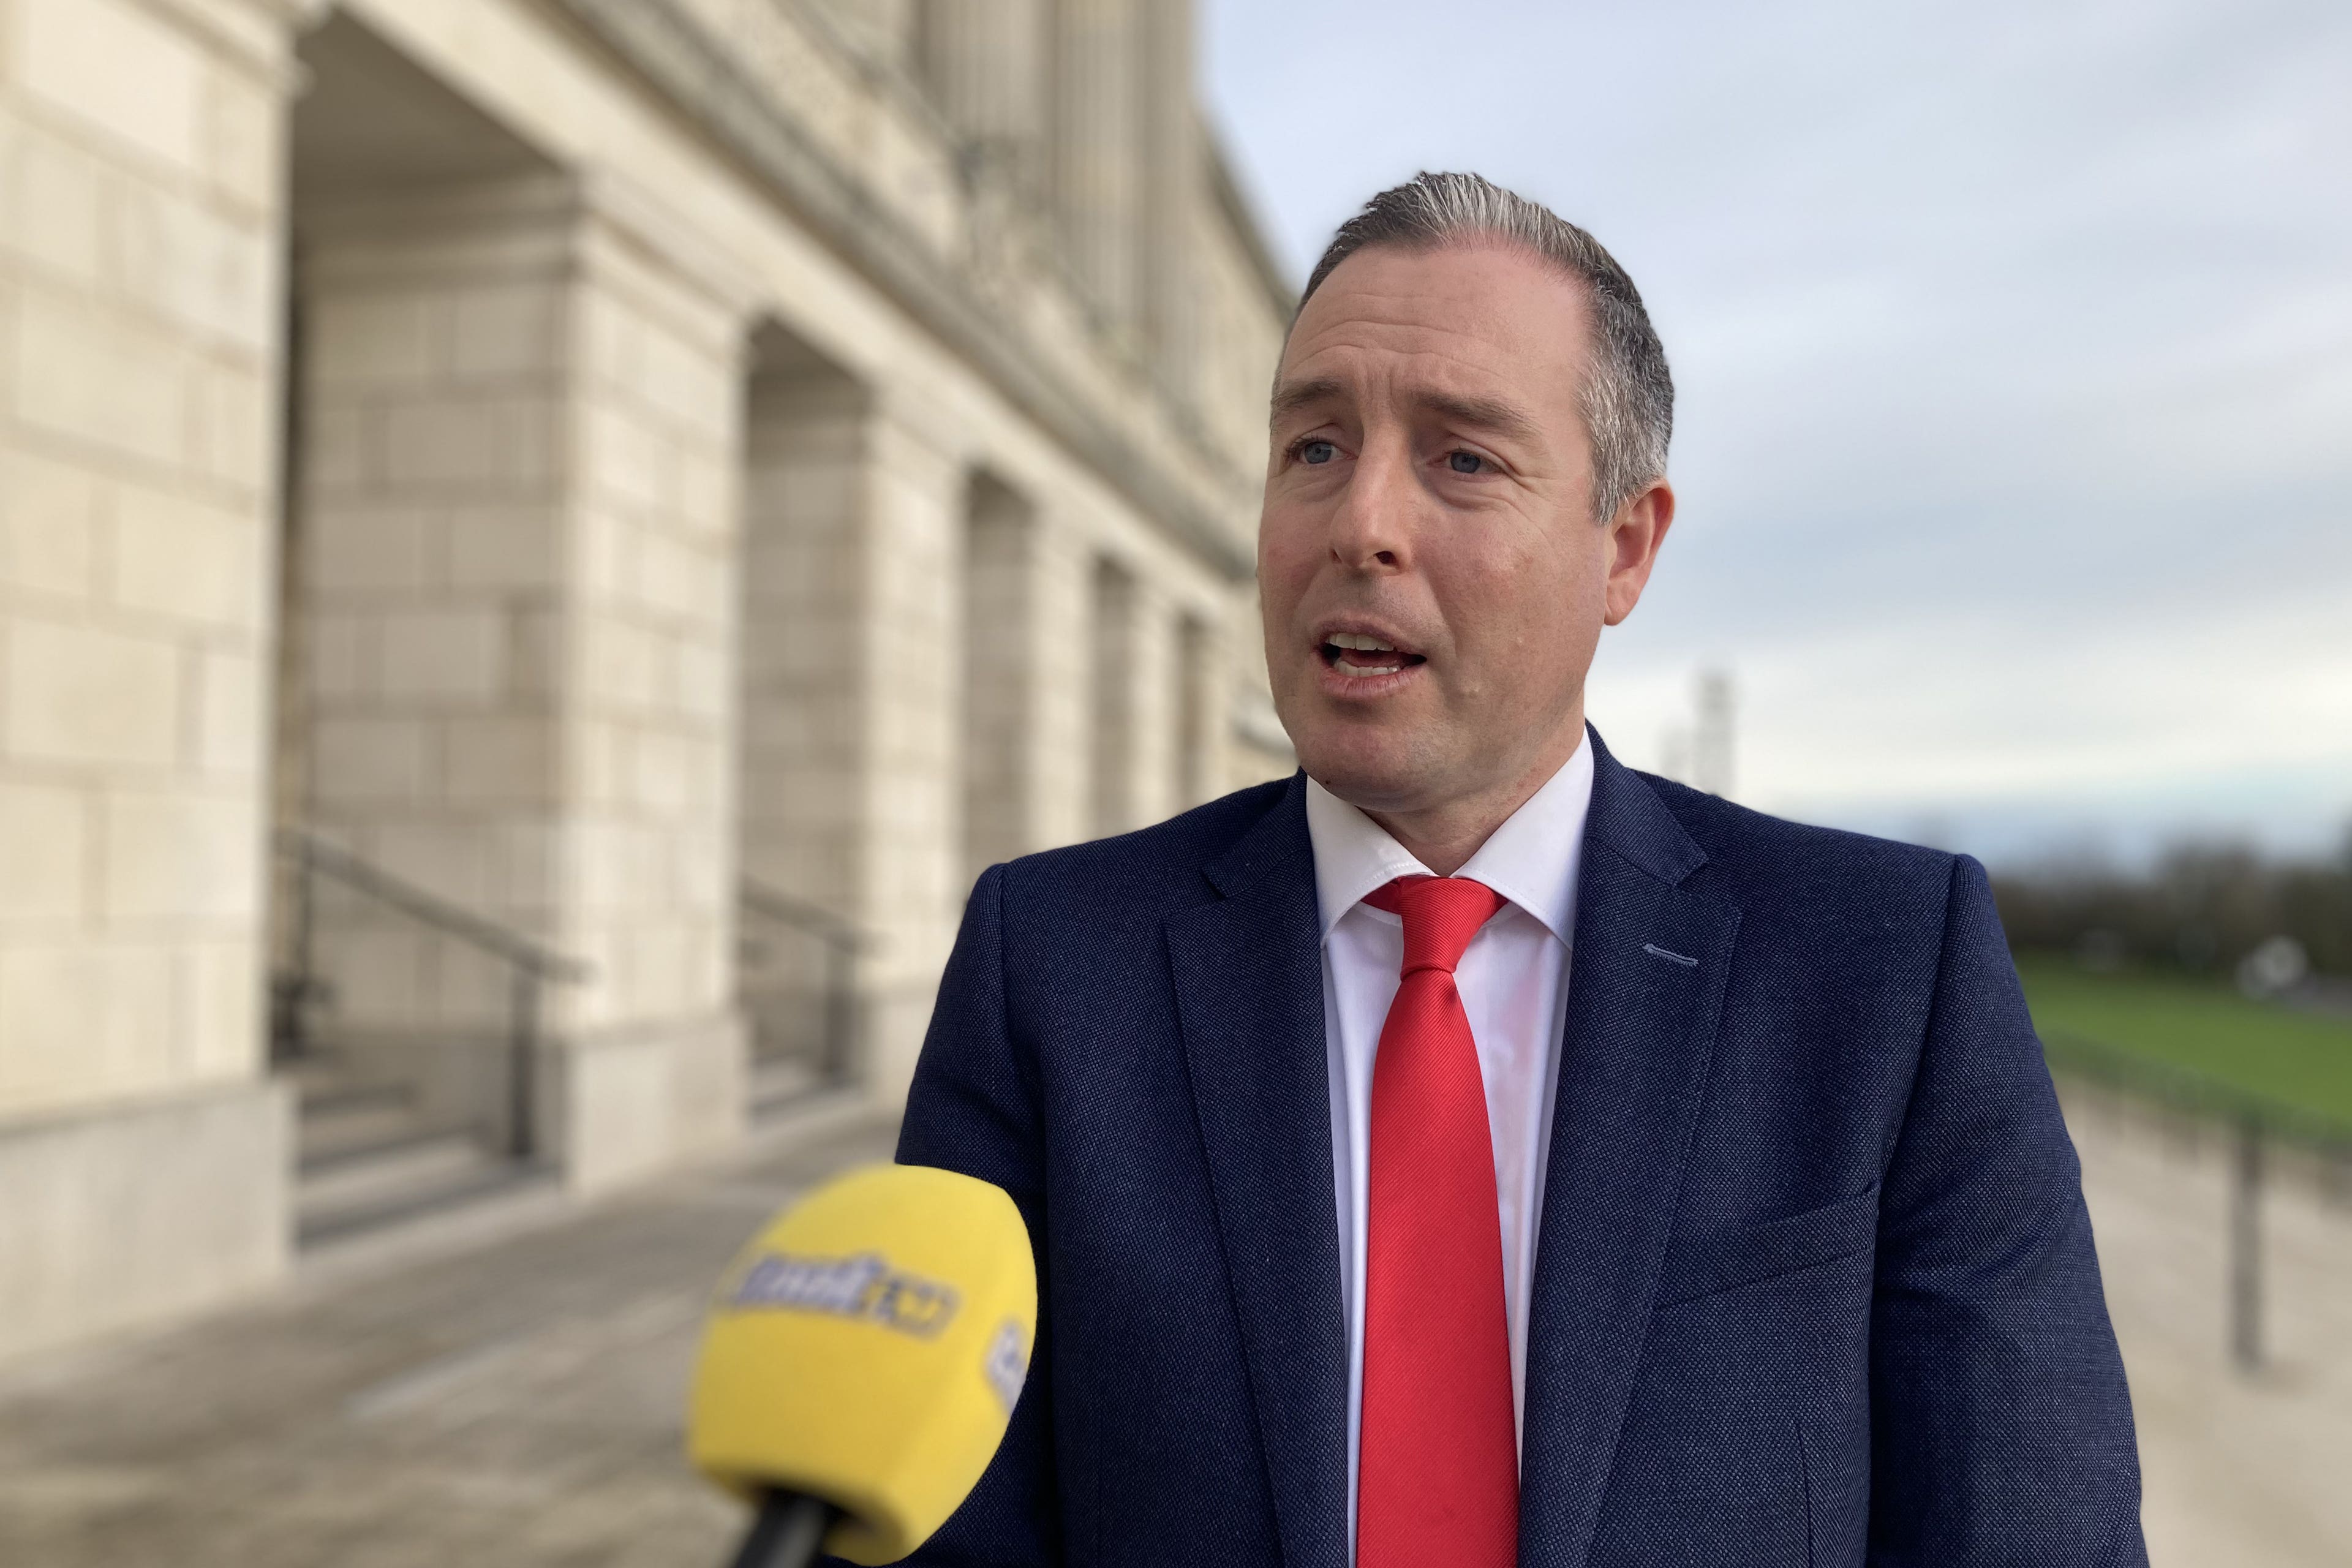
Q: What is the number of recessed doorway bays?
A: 5